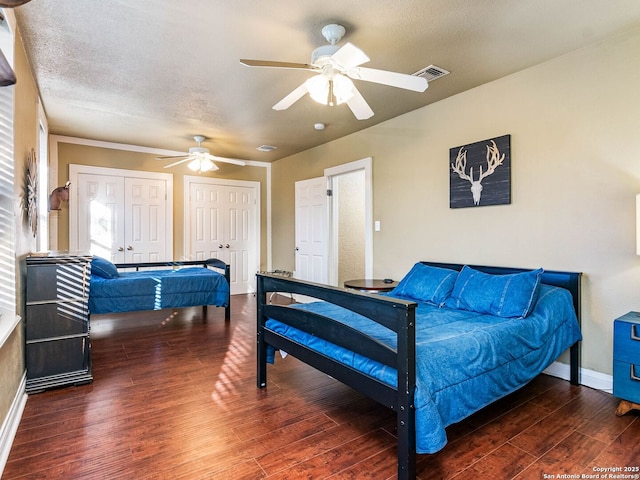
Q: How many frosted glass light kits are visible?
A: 2